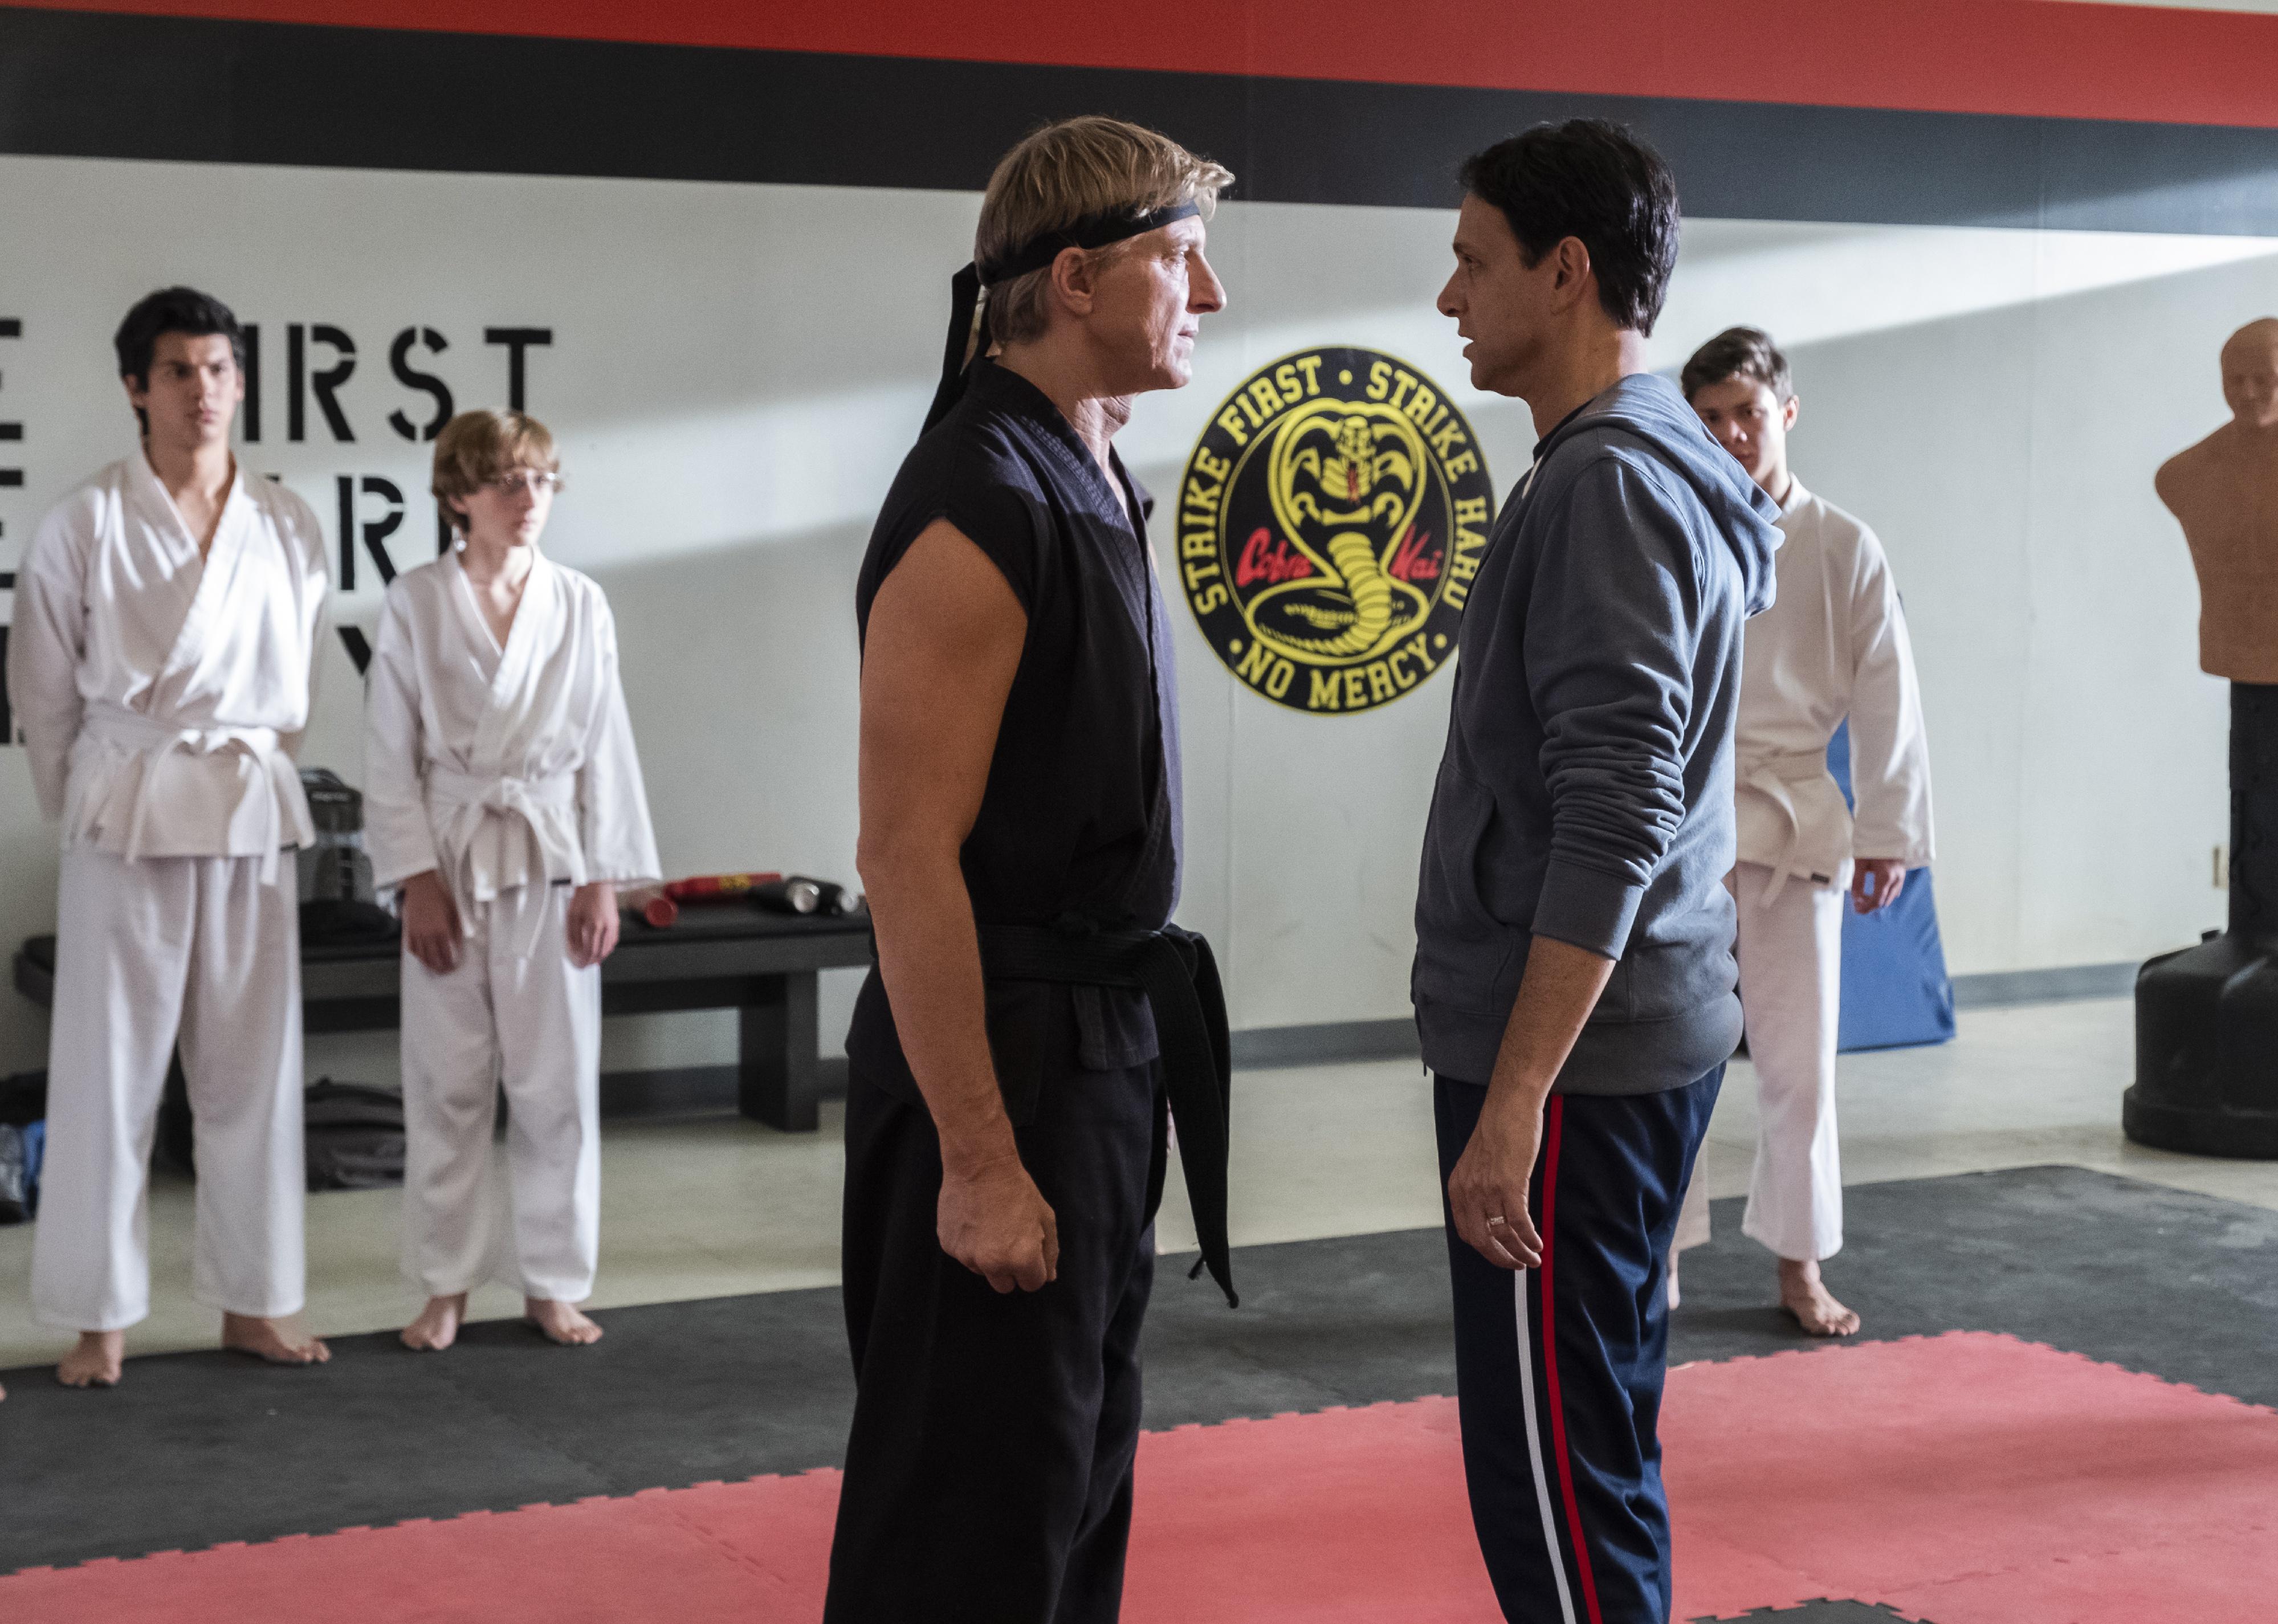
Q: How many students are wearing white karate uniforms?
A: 3